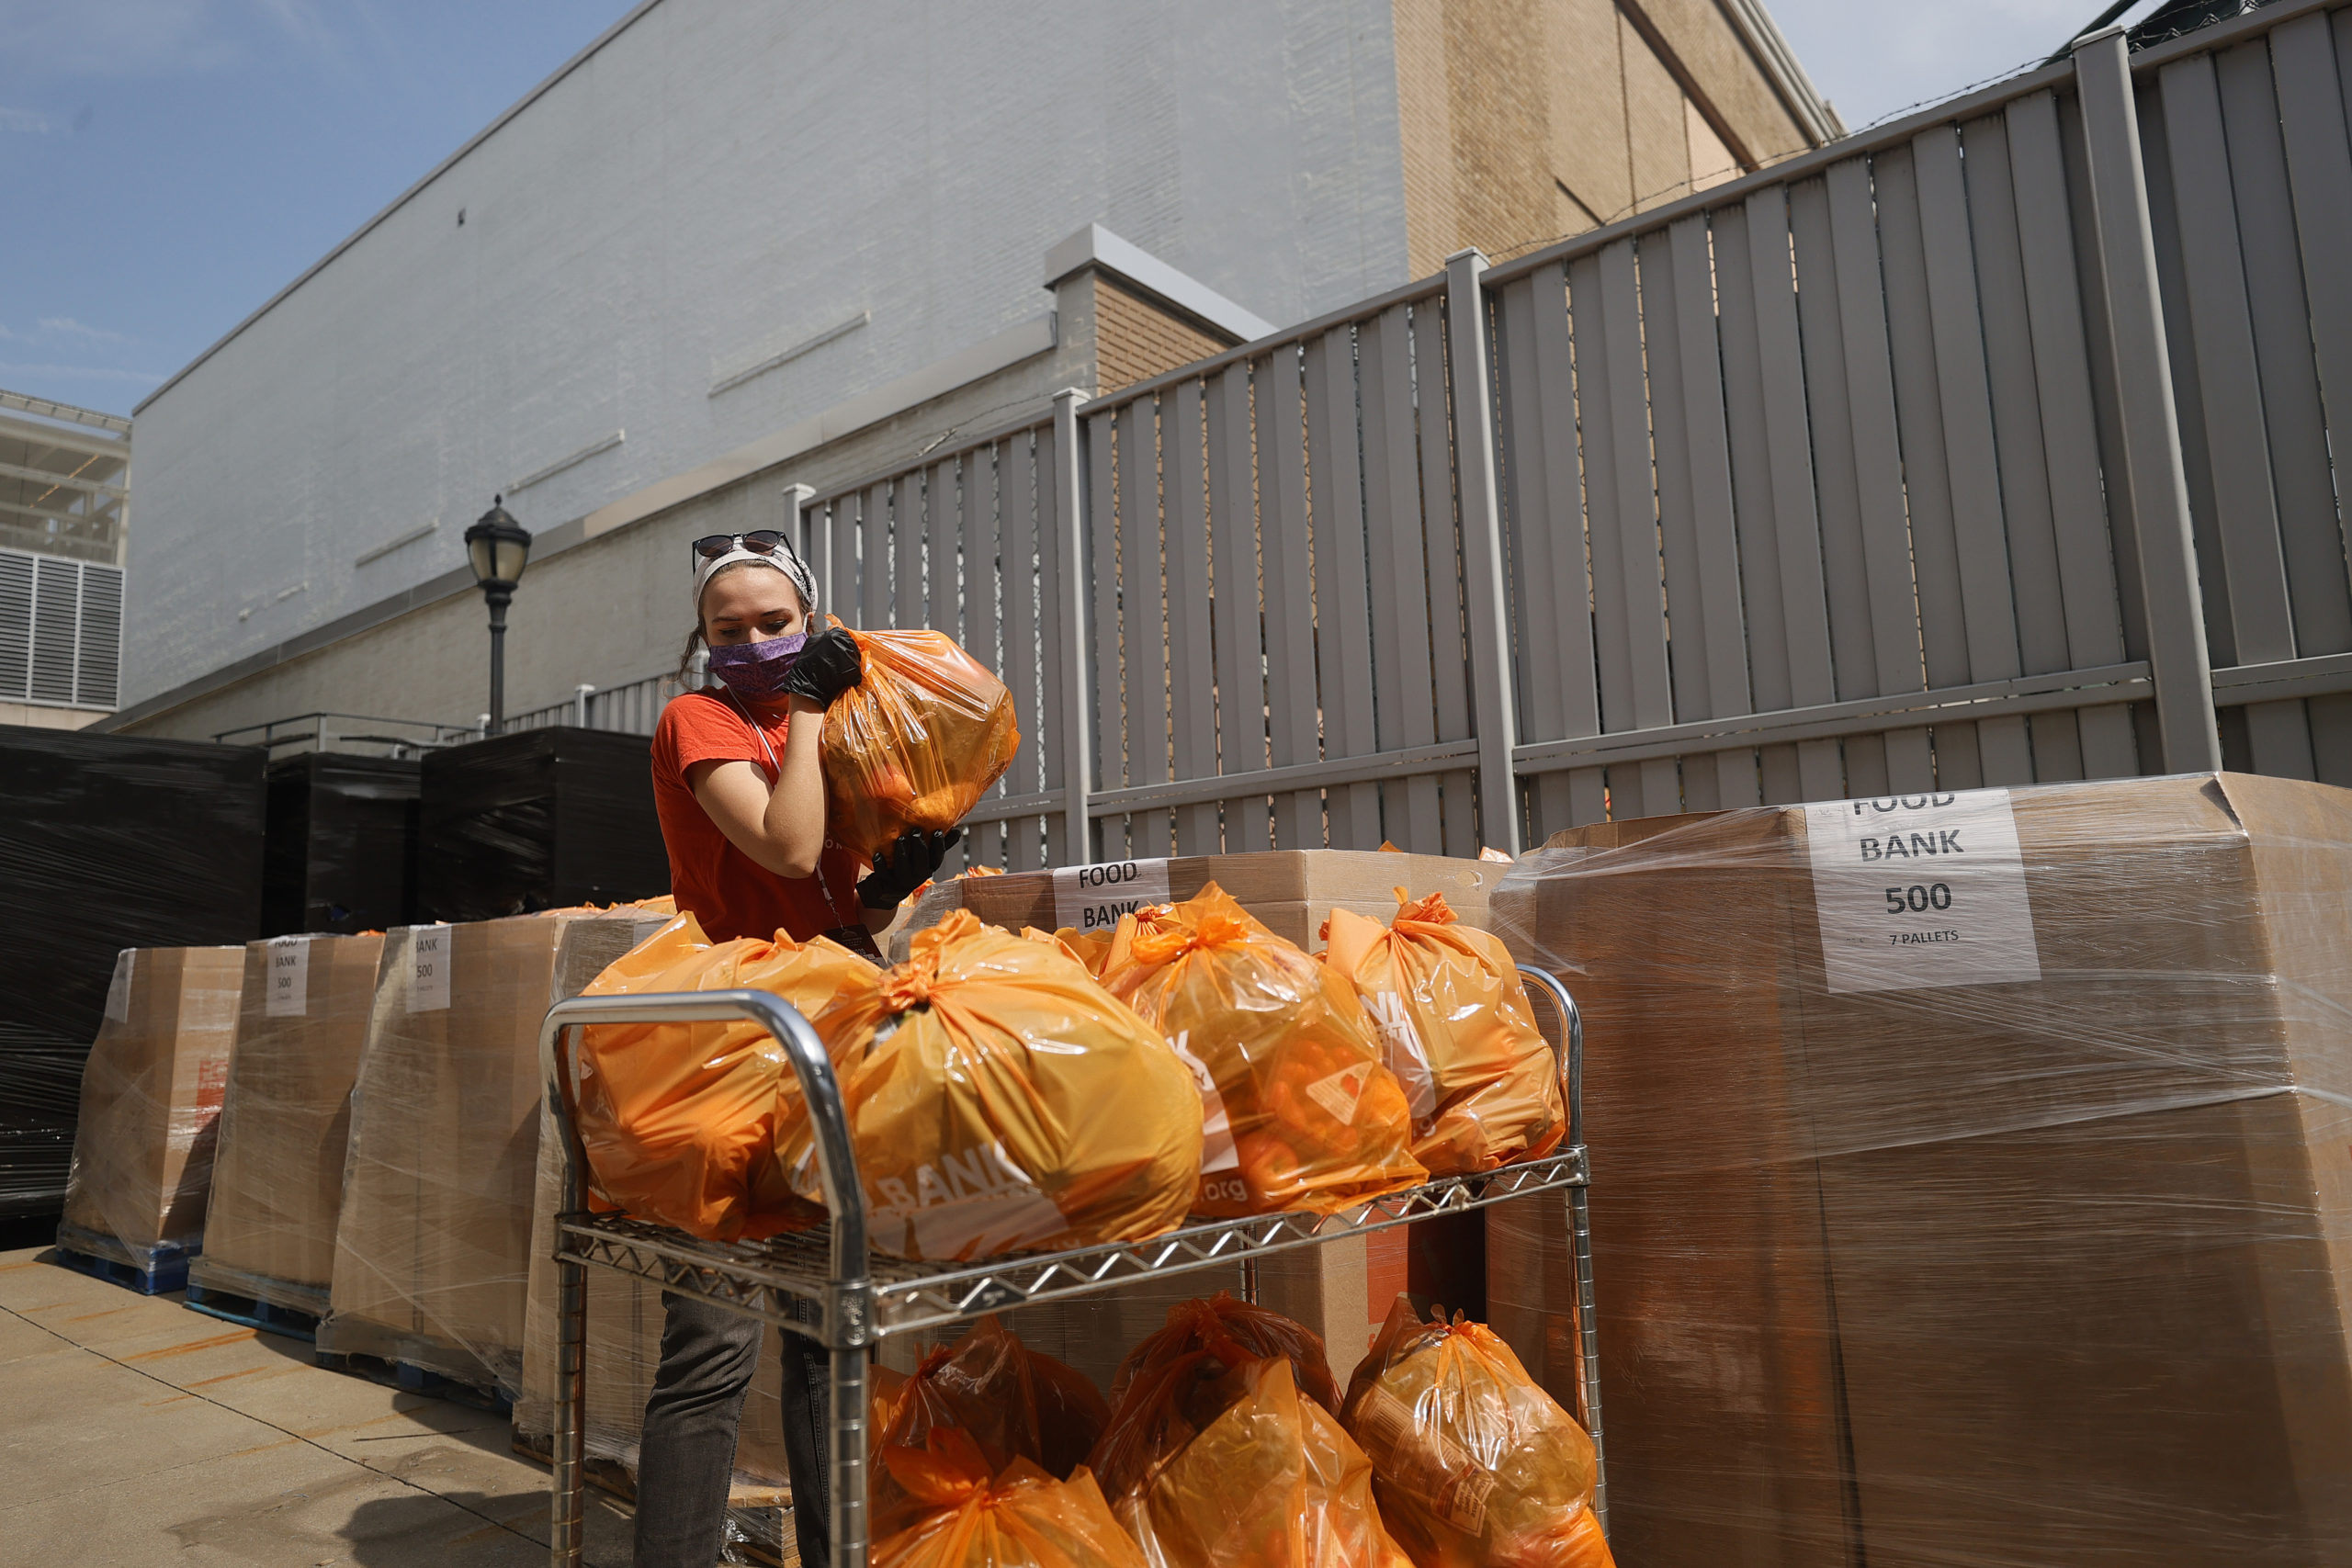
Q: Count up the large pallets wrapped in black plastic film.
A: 3